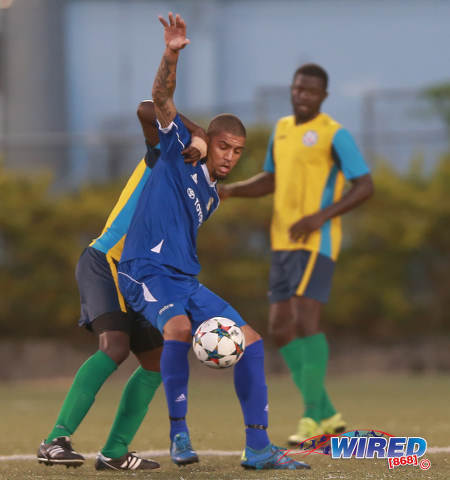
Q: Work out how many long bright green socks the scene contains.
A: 4